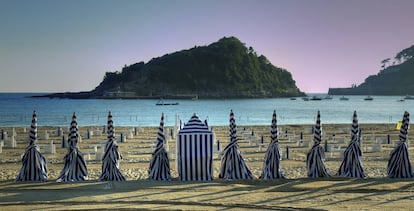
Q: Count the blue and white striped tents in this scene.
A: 10